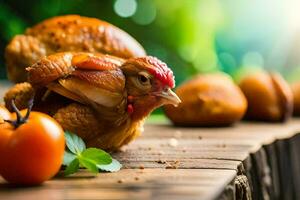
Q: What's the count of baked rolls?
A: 3